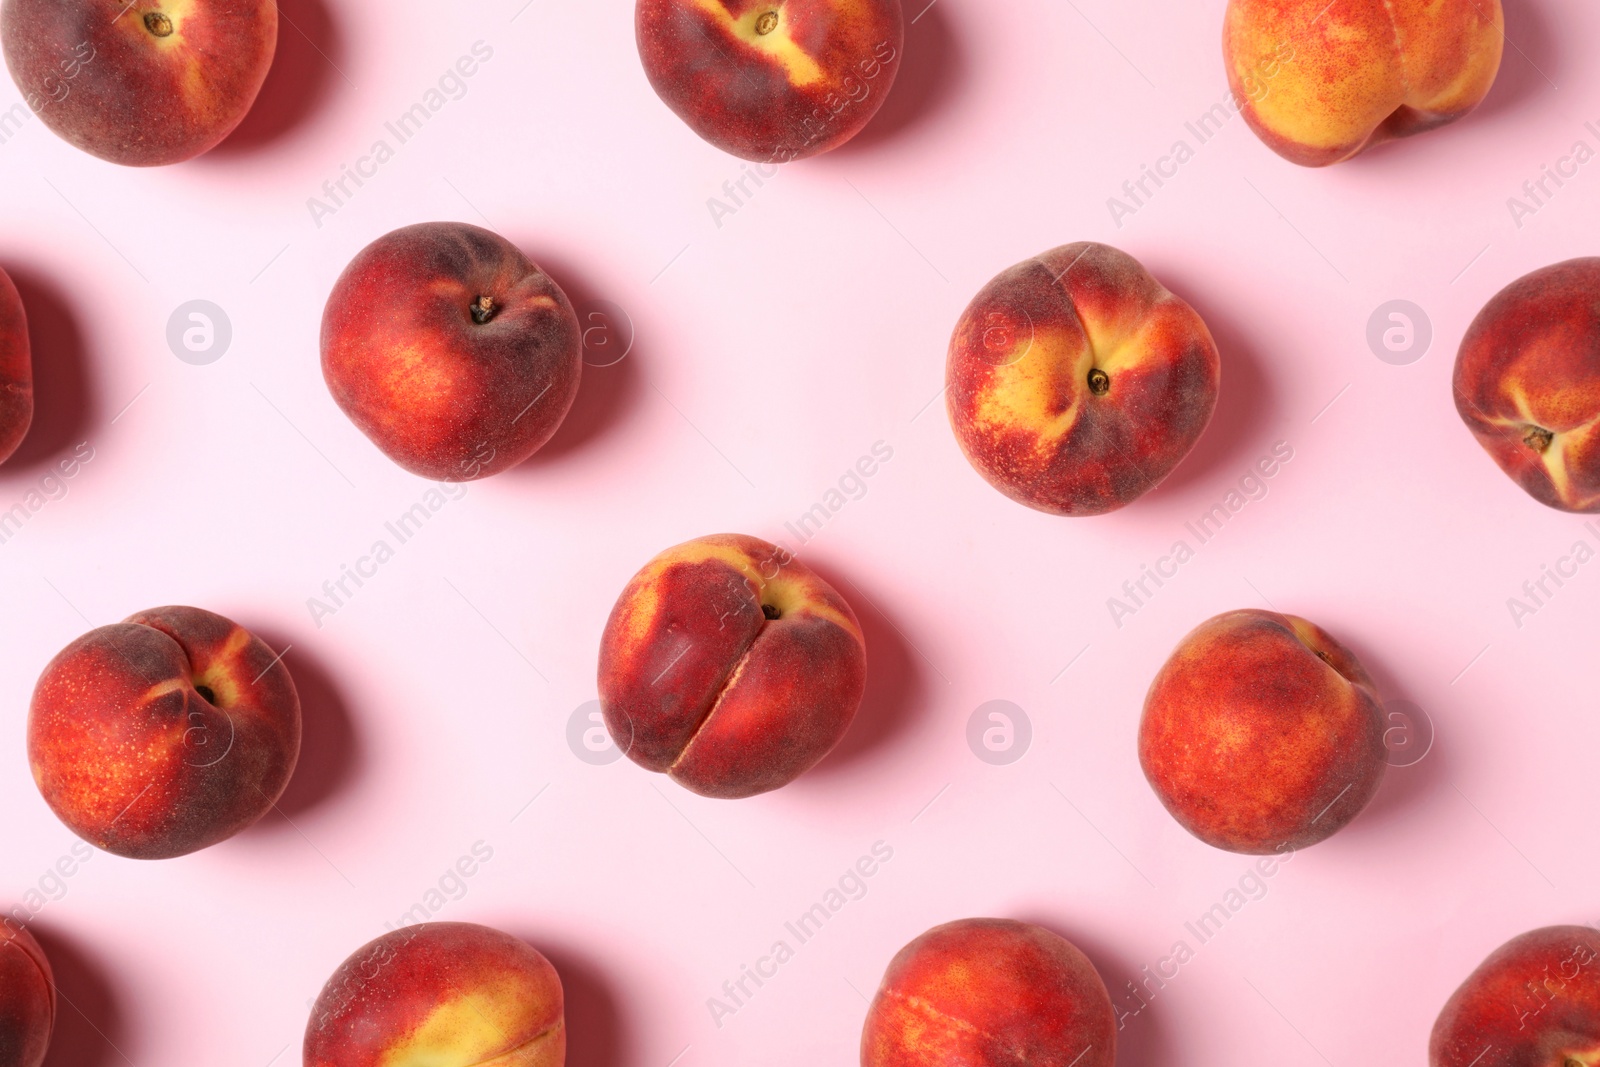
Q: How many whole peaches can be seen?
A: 5